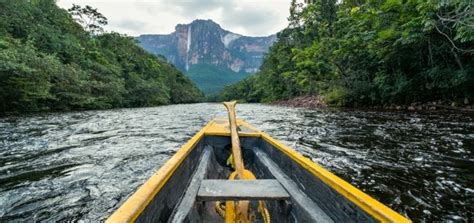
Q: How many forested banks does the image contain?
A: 2